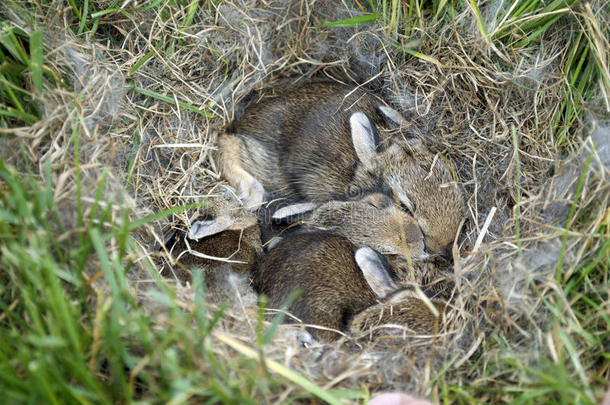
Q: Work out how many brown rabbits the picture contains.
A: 4